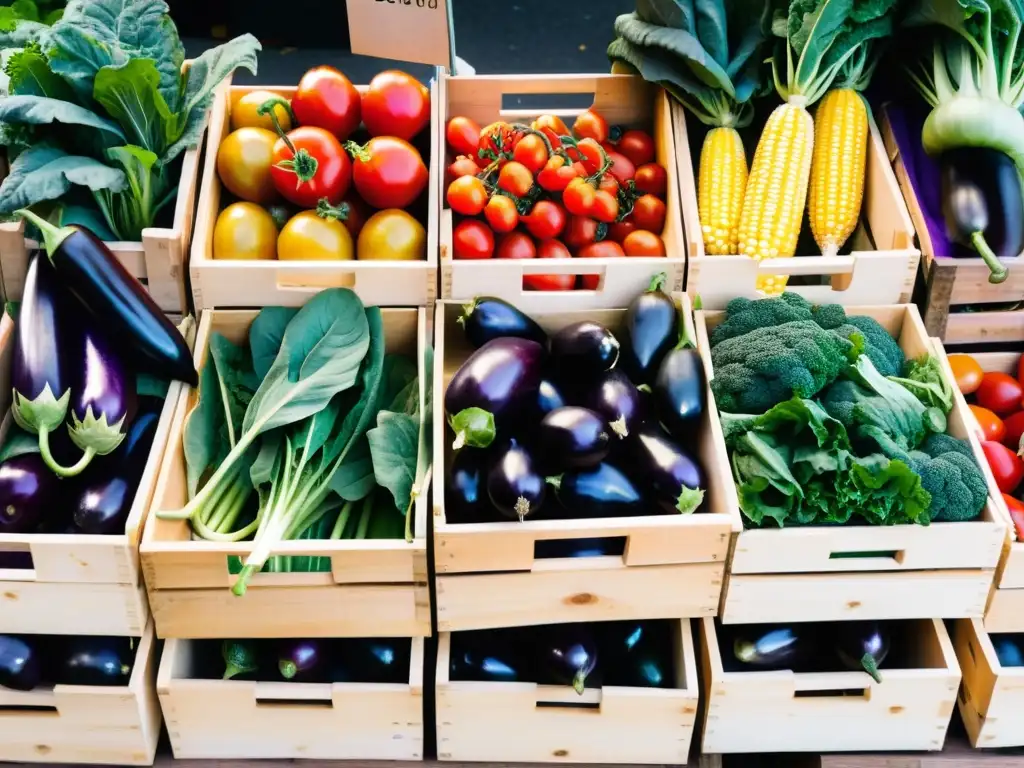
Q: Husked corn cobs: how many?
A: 3